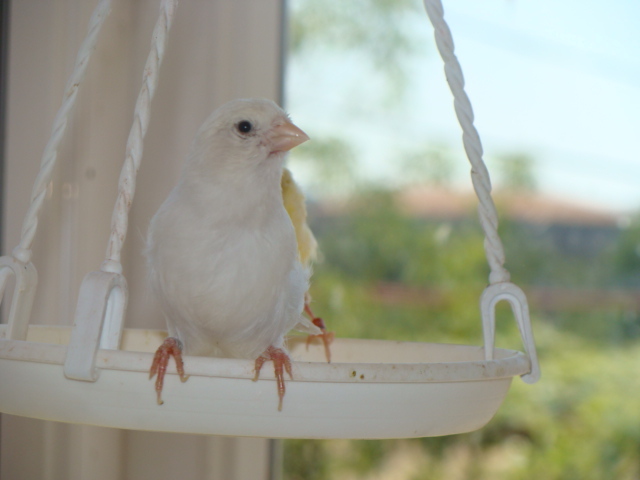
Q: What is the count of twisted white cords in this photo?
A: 3